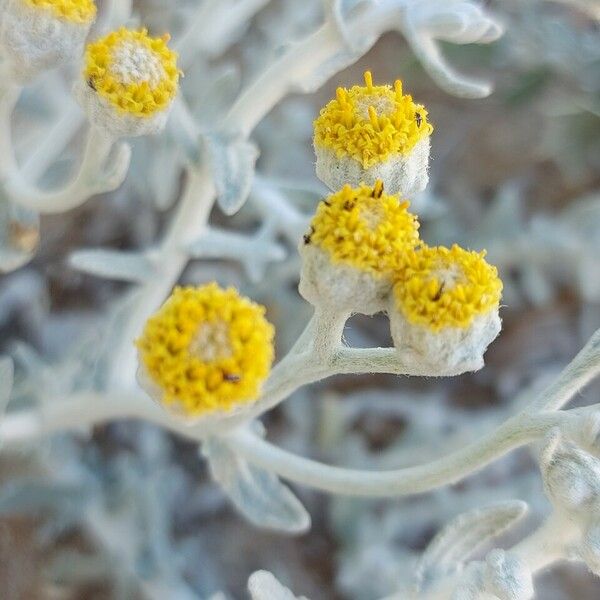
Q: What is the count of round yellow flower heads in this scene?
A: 6